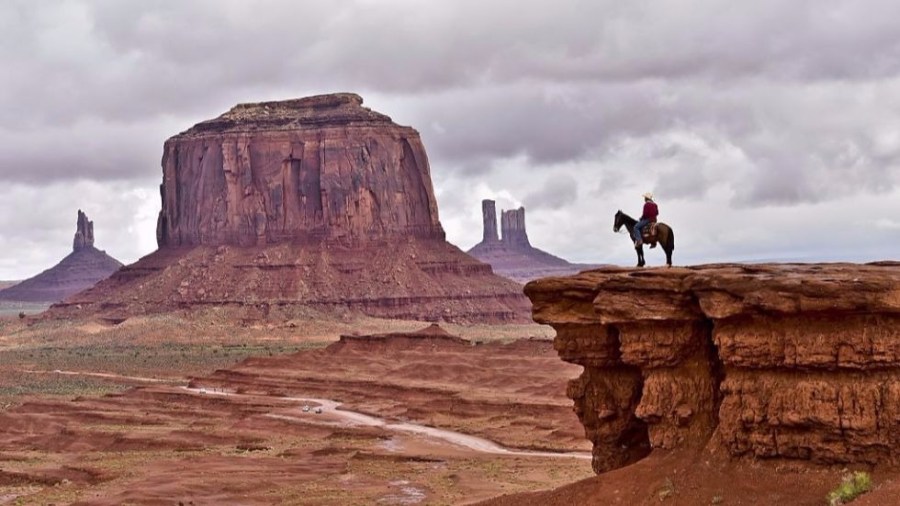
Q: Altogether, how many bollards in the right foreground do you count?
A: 0